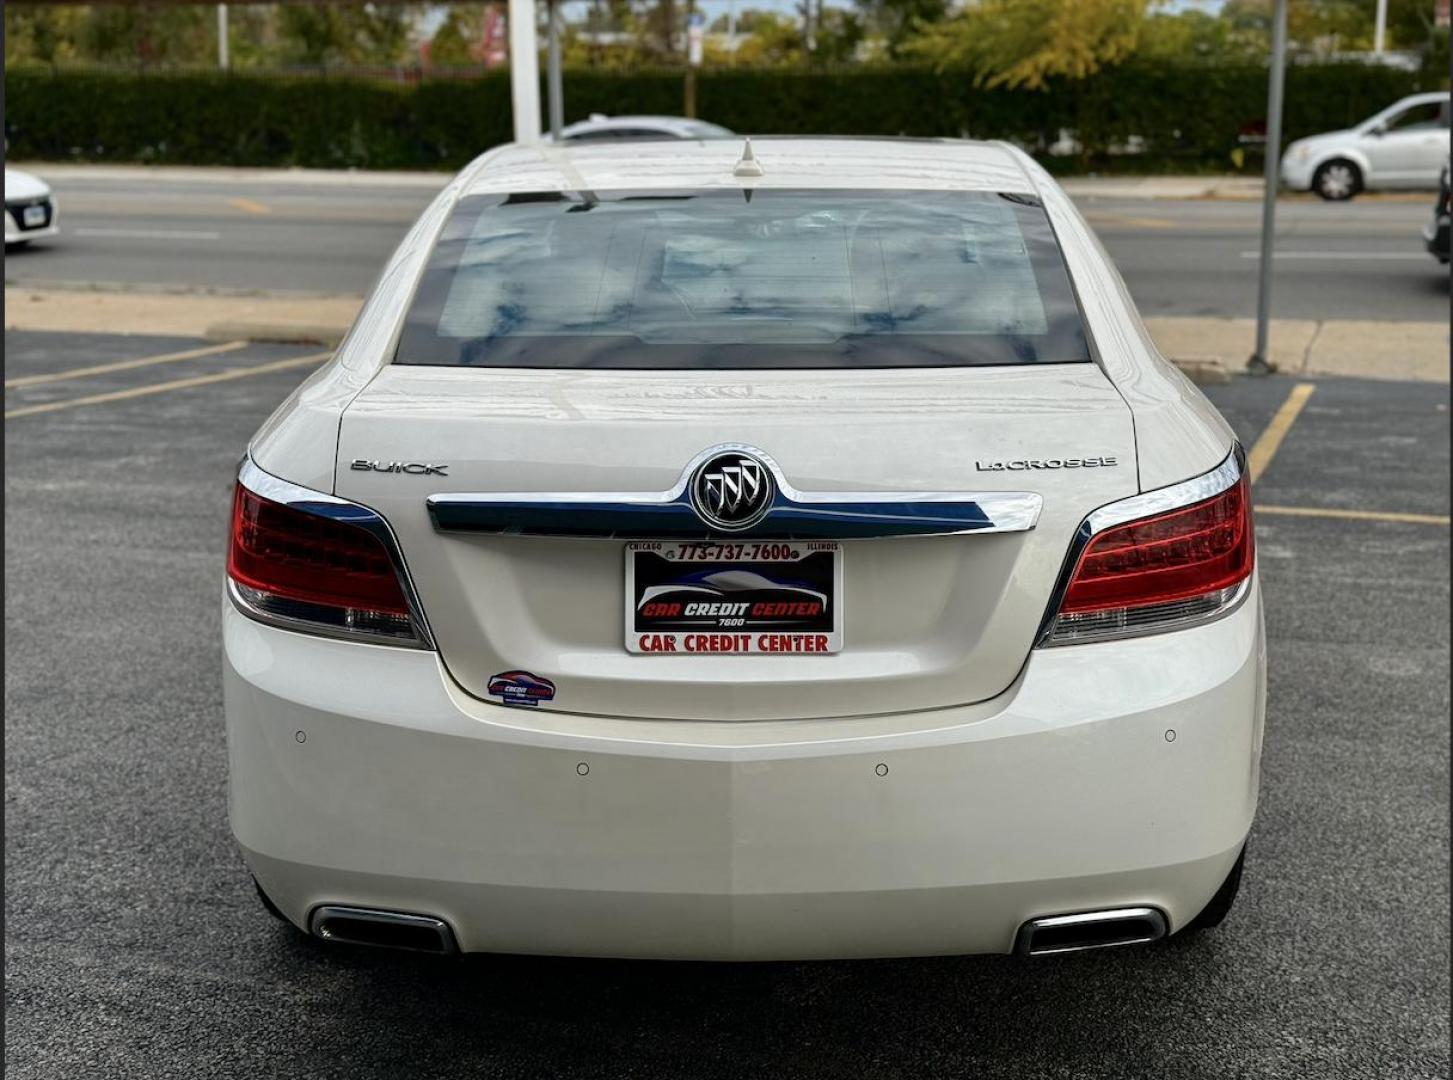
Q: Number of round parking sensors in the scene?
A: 4